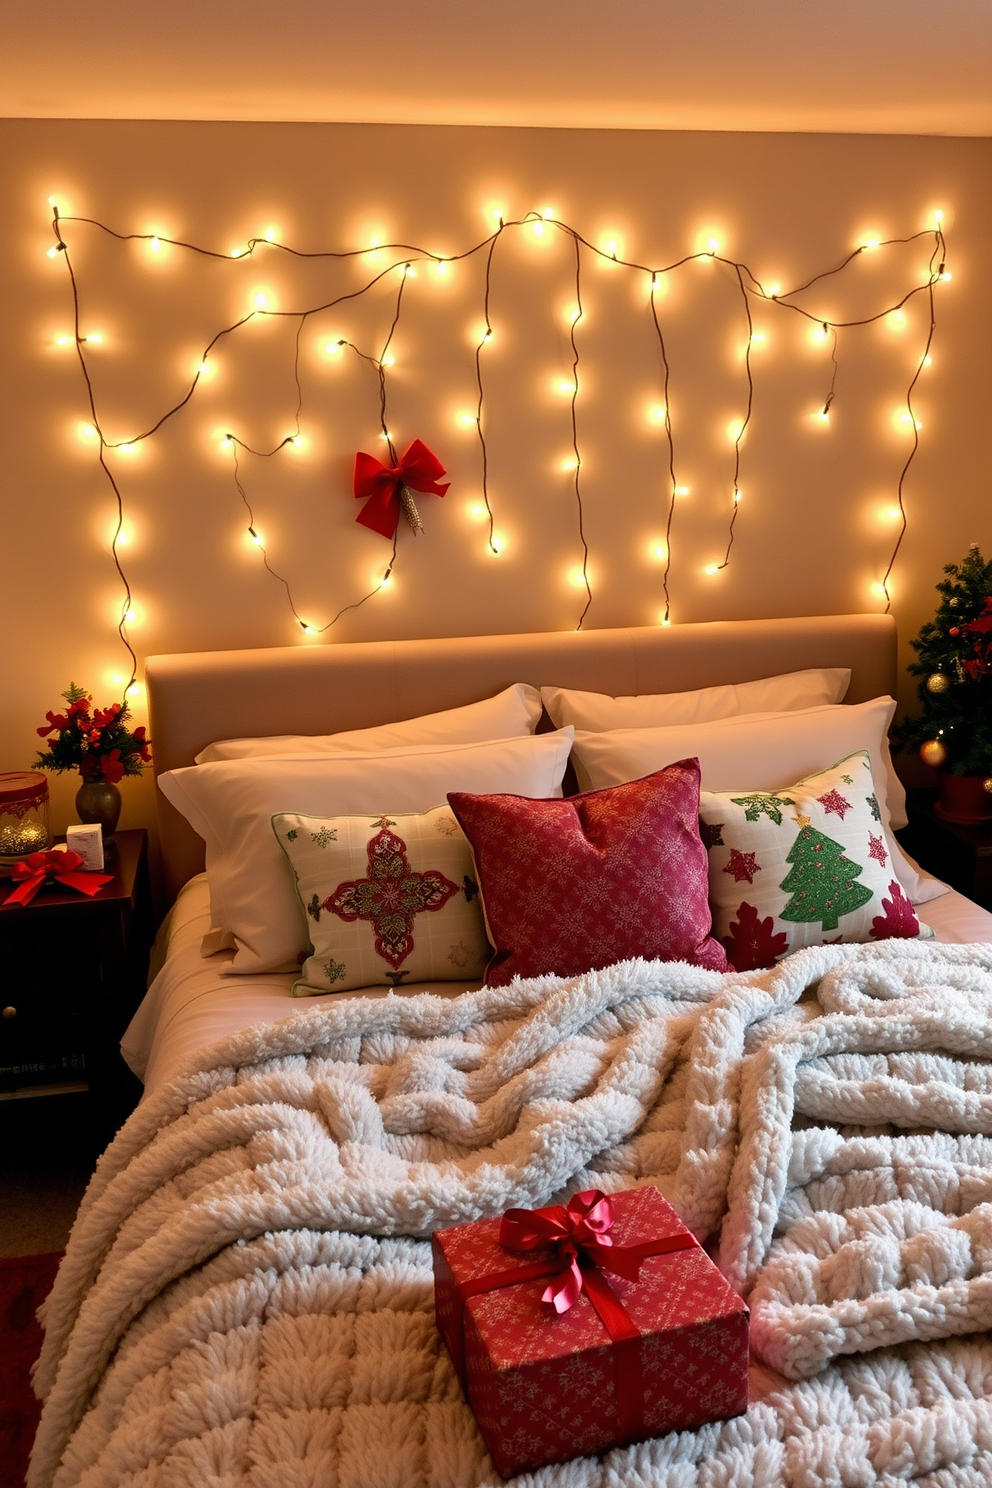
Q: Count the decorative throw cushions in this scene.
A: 3